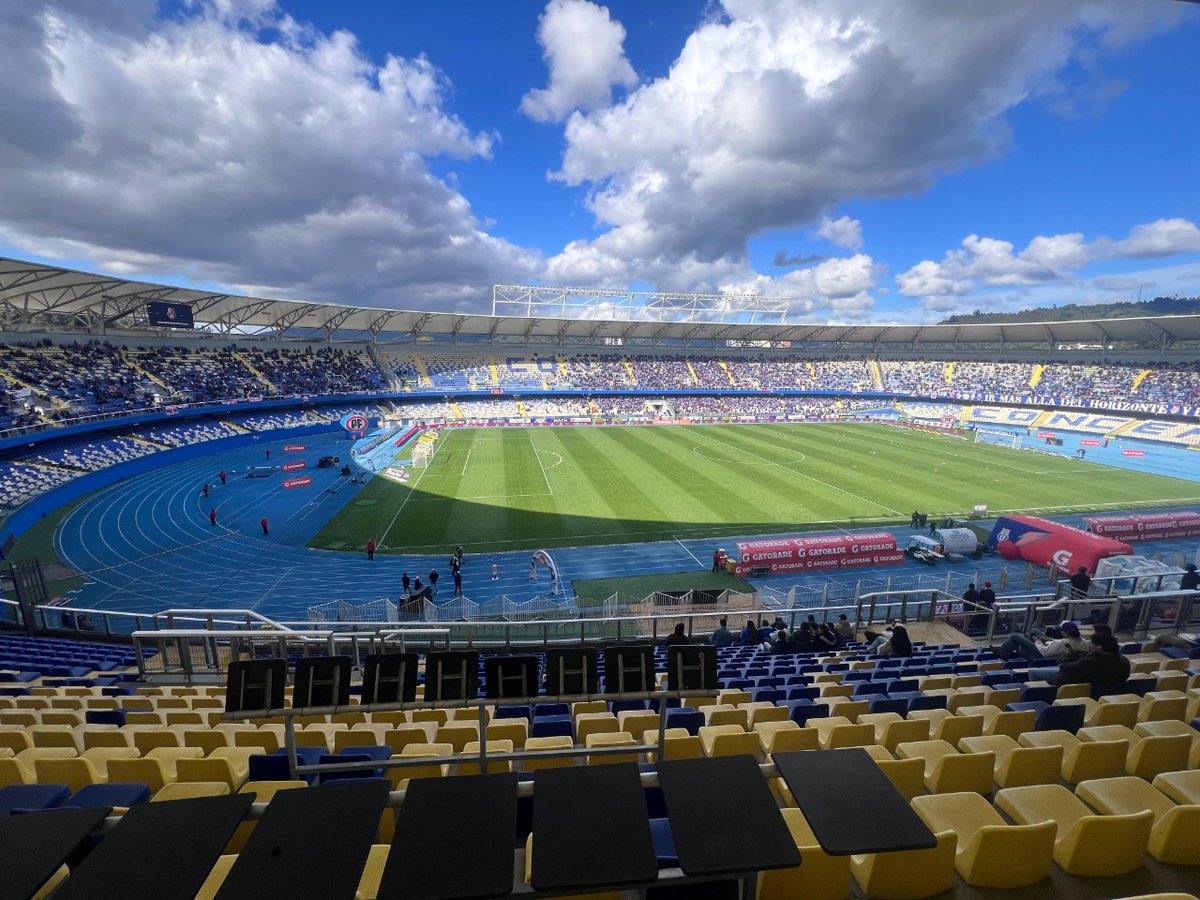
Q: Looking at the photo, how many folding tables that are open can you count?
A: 7